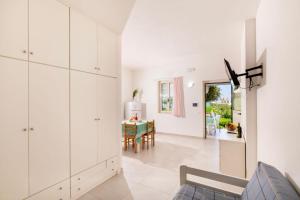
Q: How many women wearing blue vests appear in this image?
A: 0